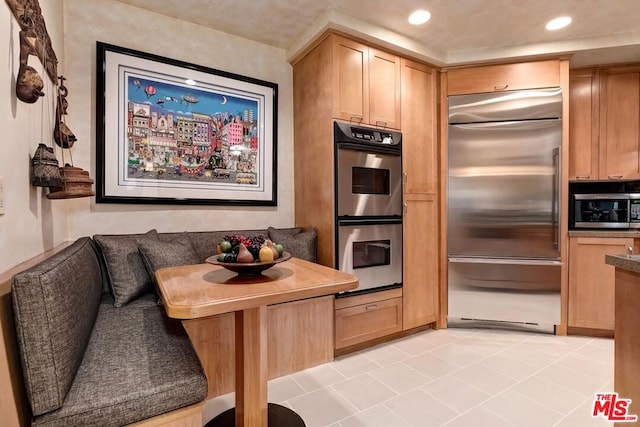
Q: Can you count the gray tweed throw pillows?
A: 3